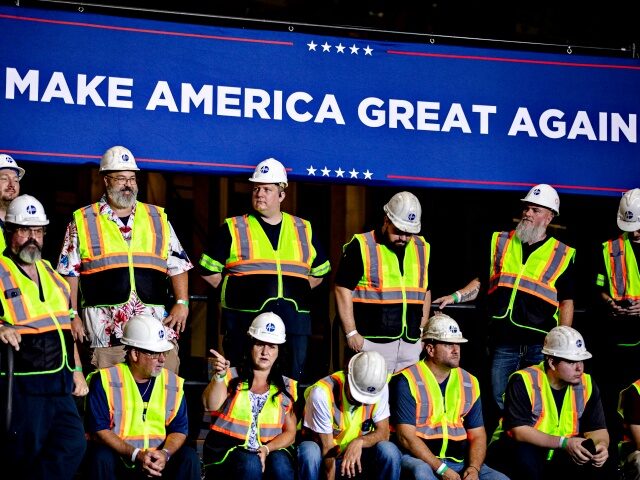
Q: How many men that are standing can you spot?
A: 7